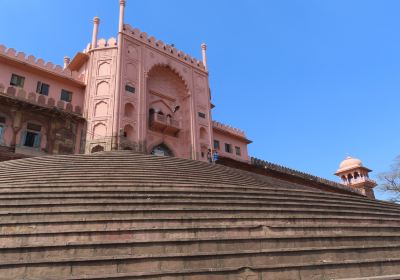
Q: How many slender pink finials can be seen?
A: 4